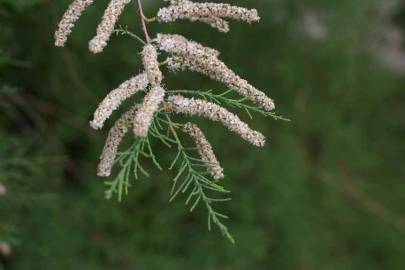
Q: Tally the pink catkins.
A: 12